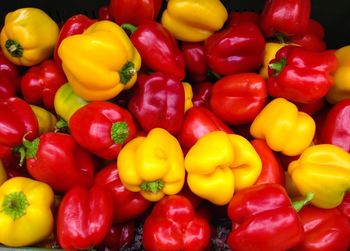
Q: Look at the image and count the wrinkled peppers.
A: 0